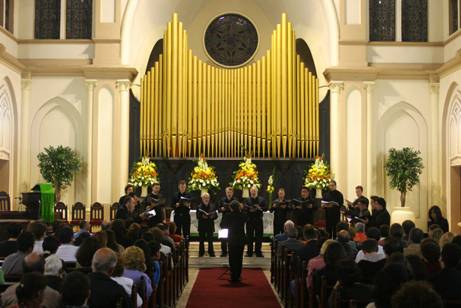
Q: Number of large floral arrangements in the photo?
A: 4